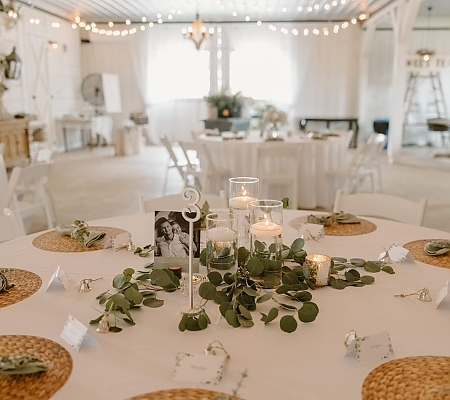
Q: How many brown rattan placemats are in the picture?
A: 7